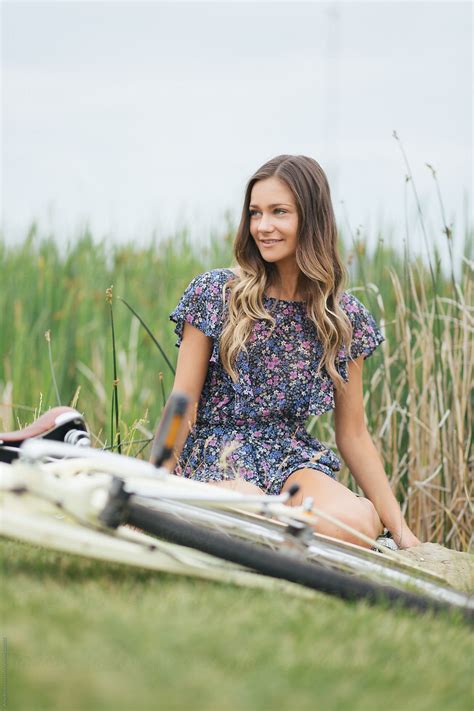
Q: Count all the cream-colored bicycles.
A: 1